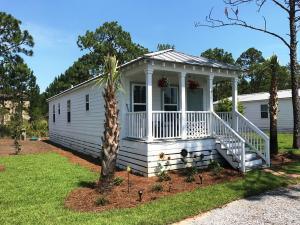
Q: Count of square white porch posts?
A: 4